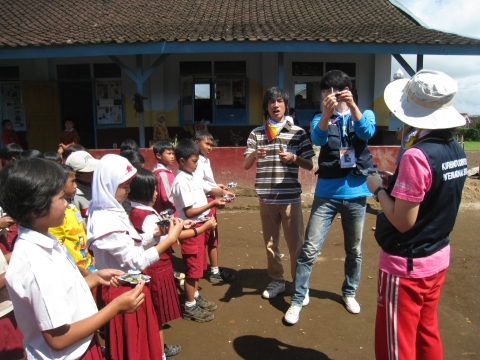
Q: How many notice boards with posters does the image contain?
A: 2